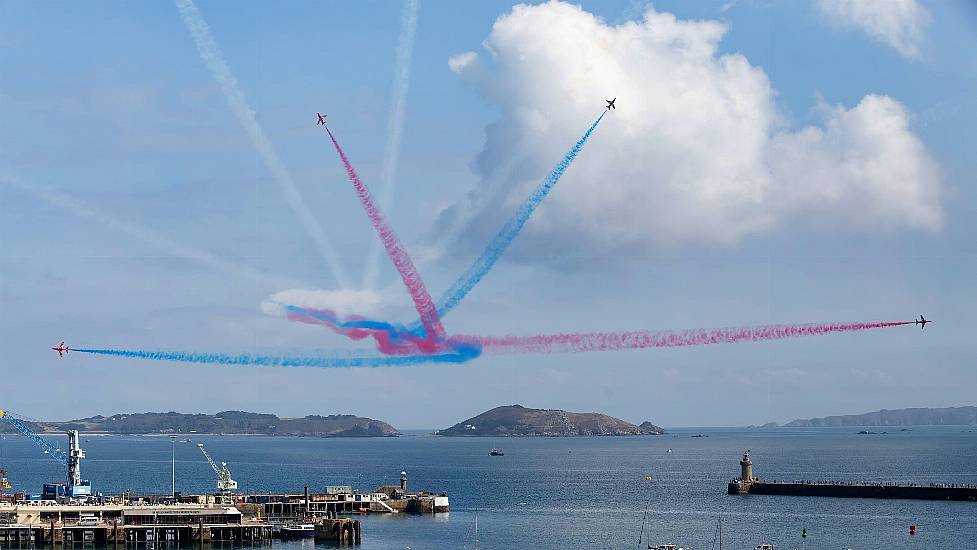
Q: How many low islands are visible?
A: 3